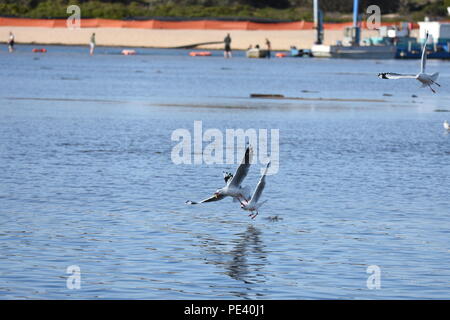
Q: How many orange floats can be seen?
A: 4